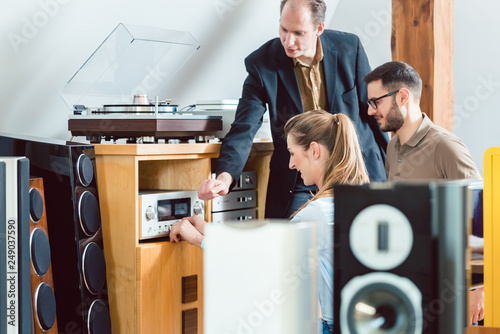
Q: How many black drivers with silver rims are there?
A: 7